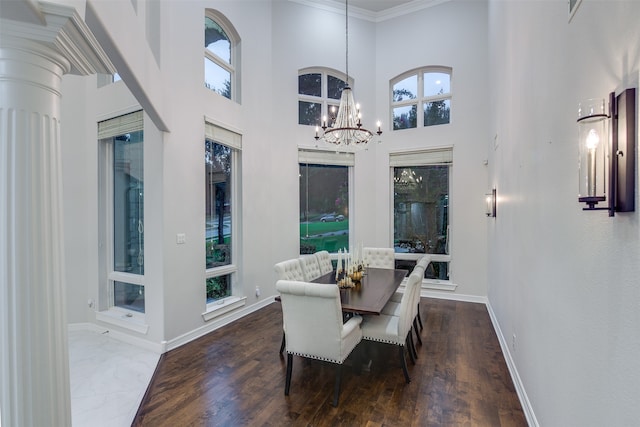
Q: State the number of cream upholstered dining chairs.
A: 8